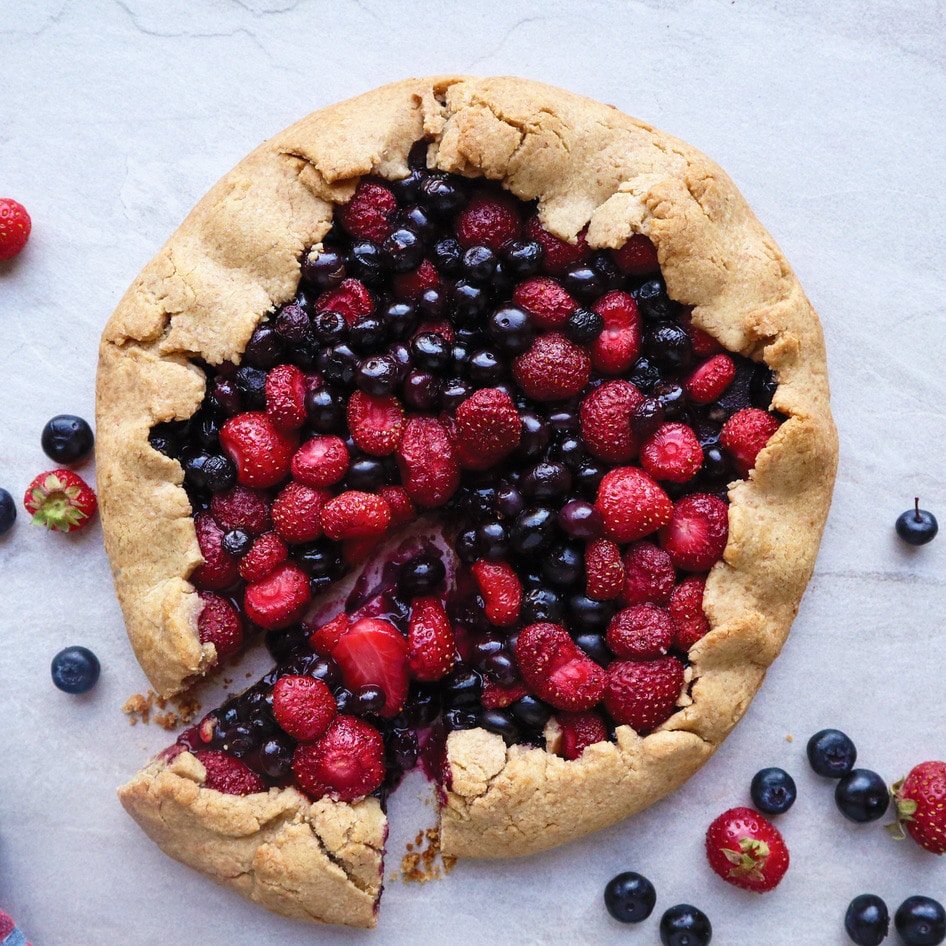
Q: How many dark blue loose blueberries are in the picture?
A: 11